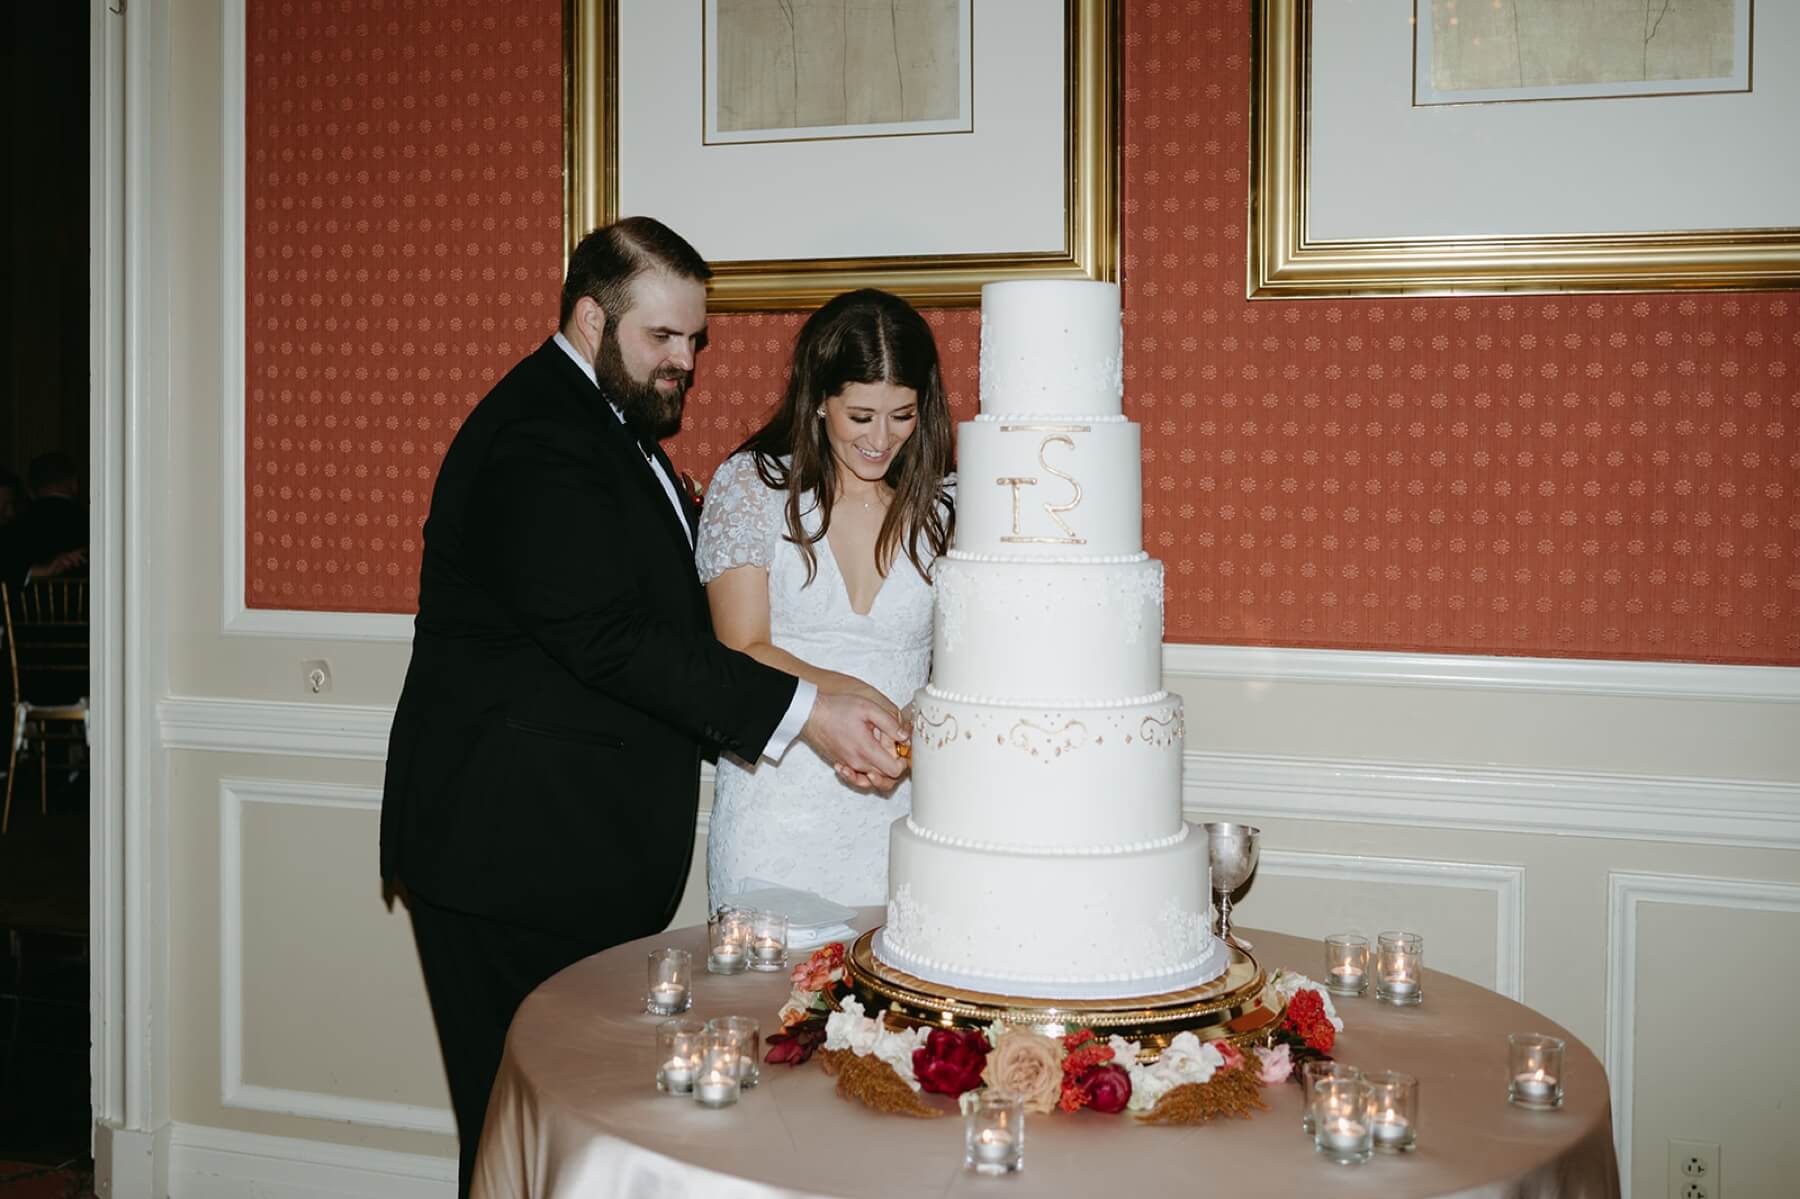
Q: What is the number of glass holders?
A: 13